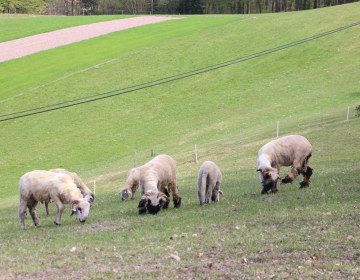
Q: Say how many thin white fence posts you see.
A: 4